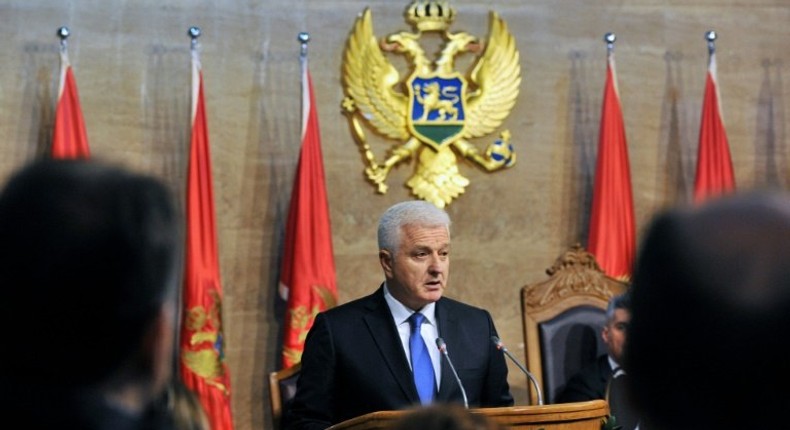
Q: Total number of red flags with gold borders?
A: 5